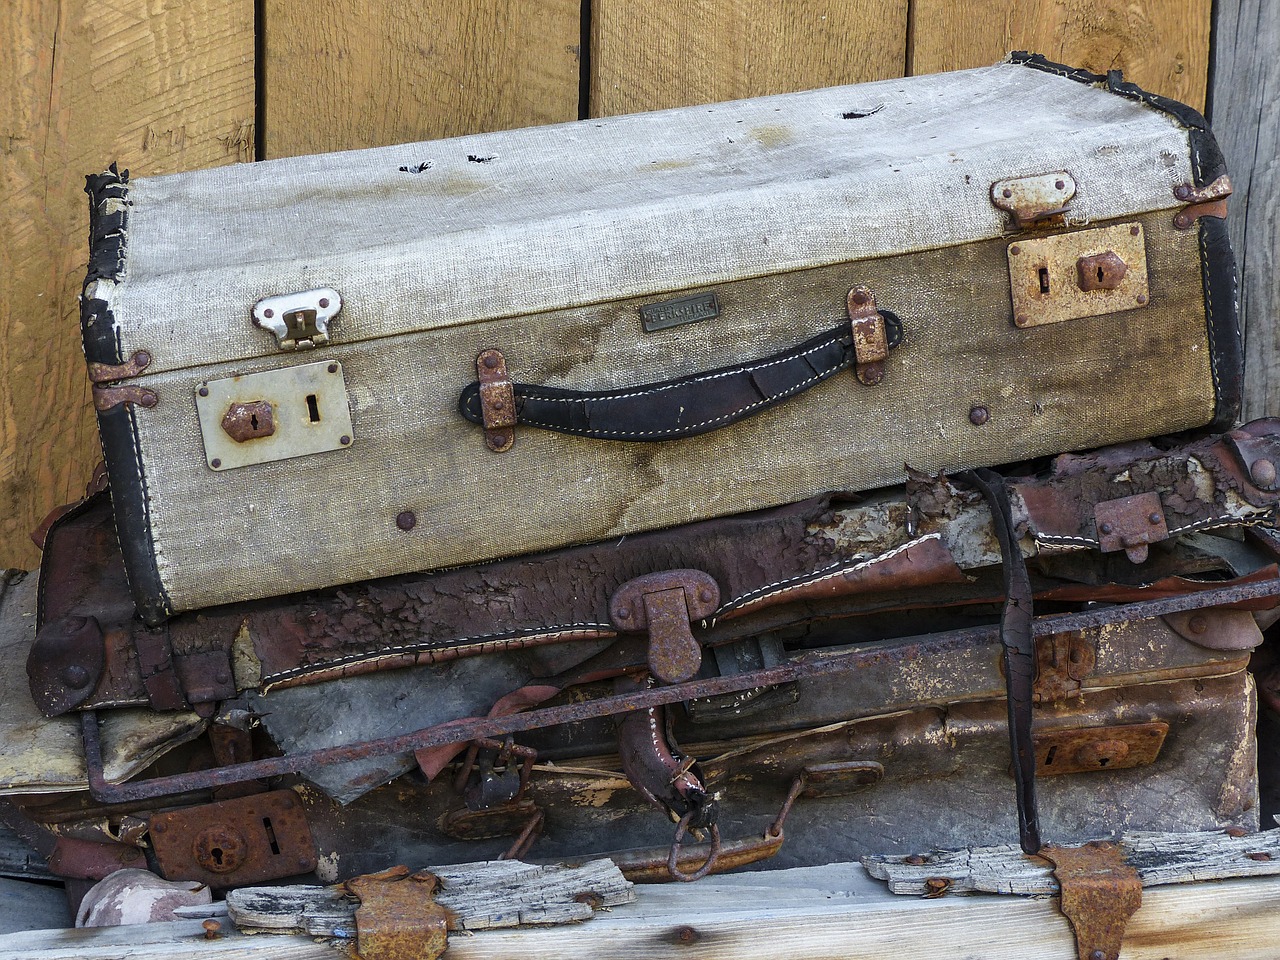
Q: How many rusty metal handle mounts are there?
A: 2